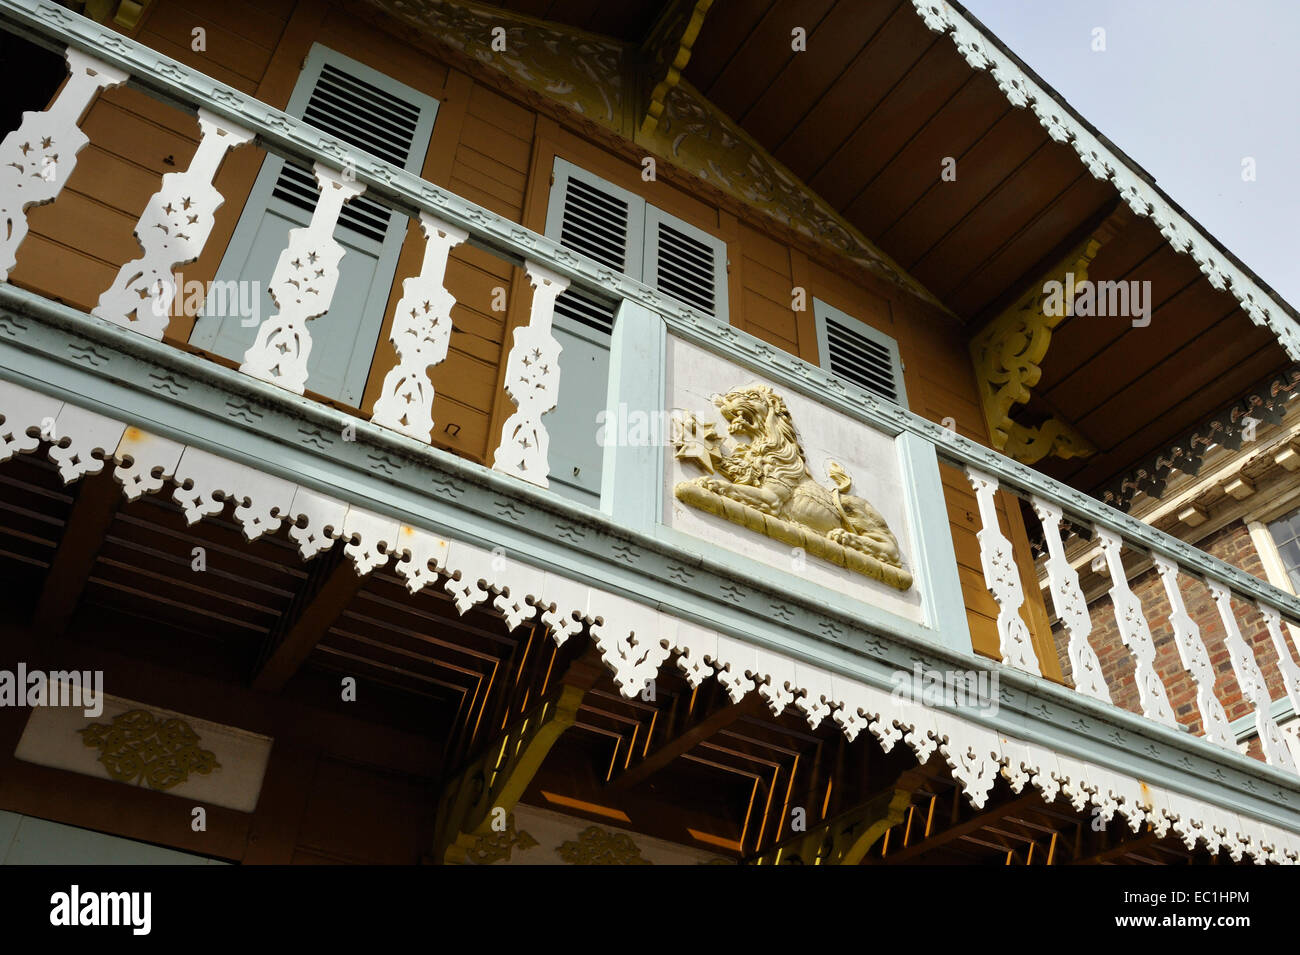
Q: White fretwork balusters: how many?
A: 11